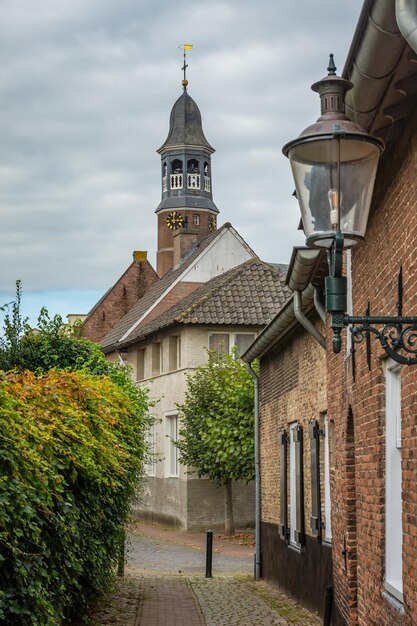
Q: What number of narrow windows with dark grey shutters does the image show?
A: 2